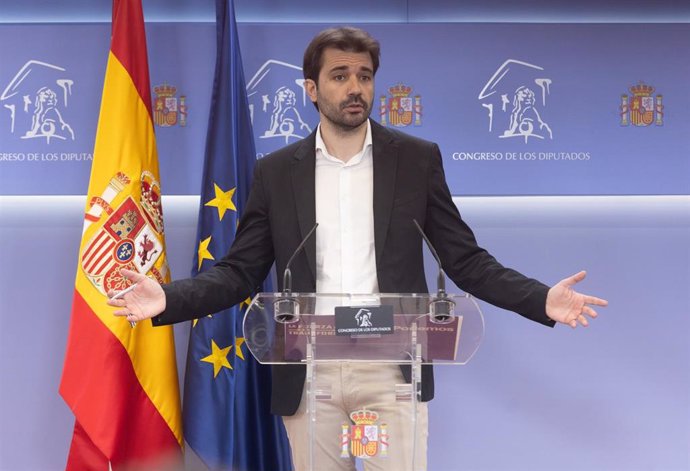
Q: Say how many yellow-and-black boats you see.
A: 0